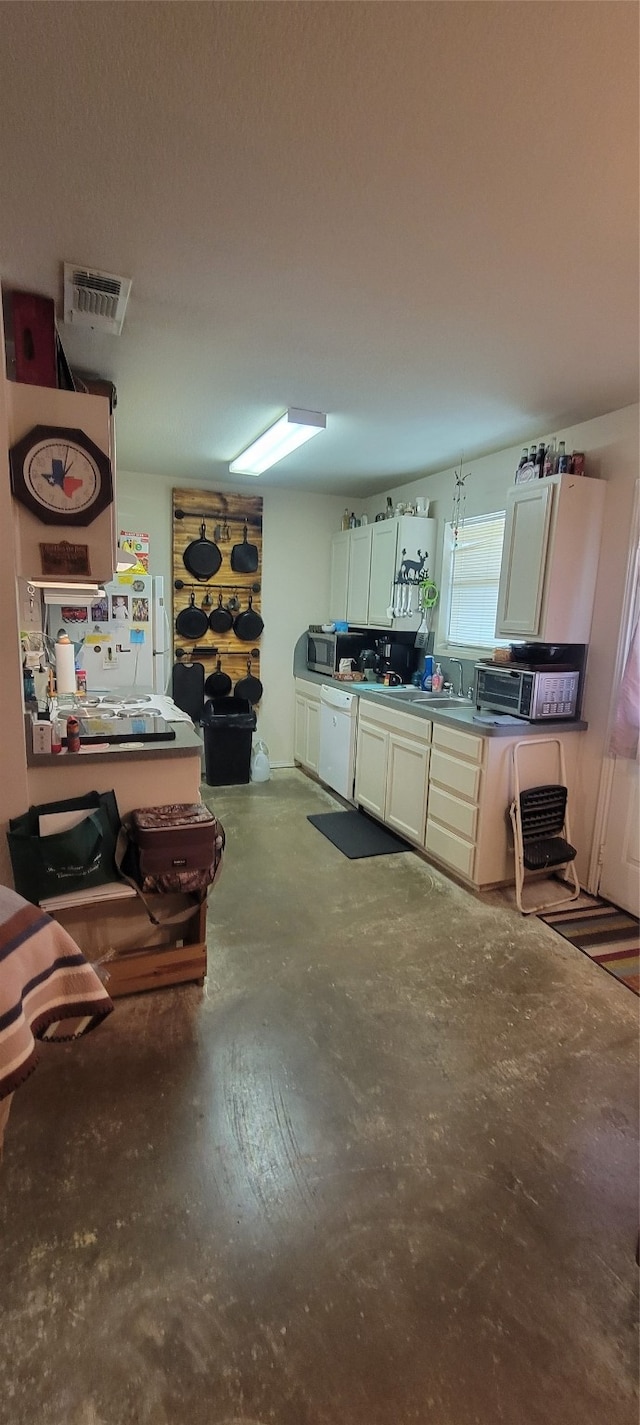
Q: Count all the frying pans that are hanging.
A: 7